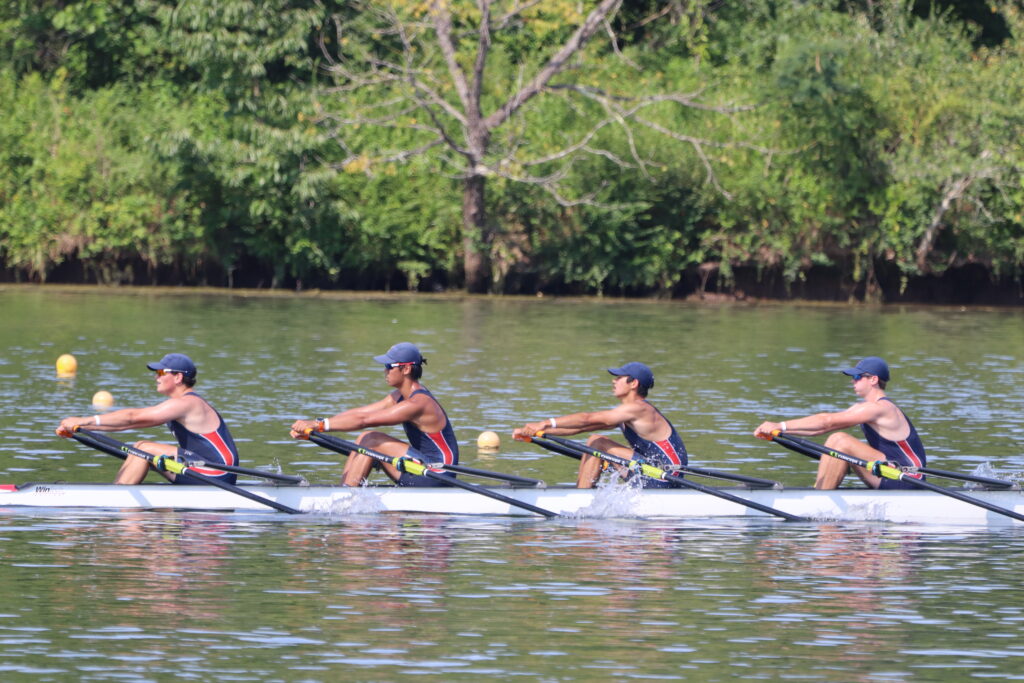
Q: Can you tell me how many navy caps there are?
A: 4